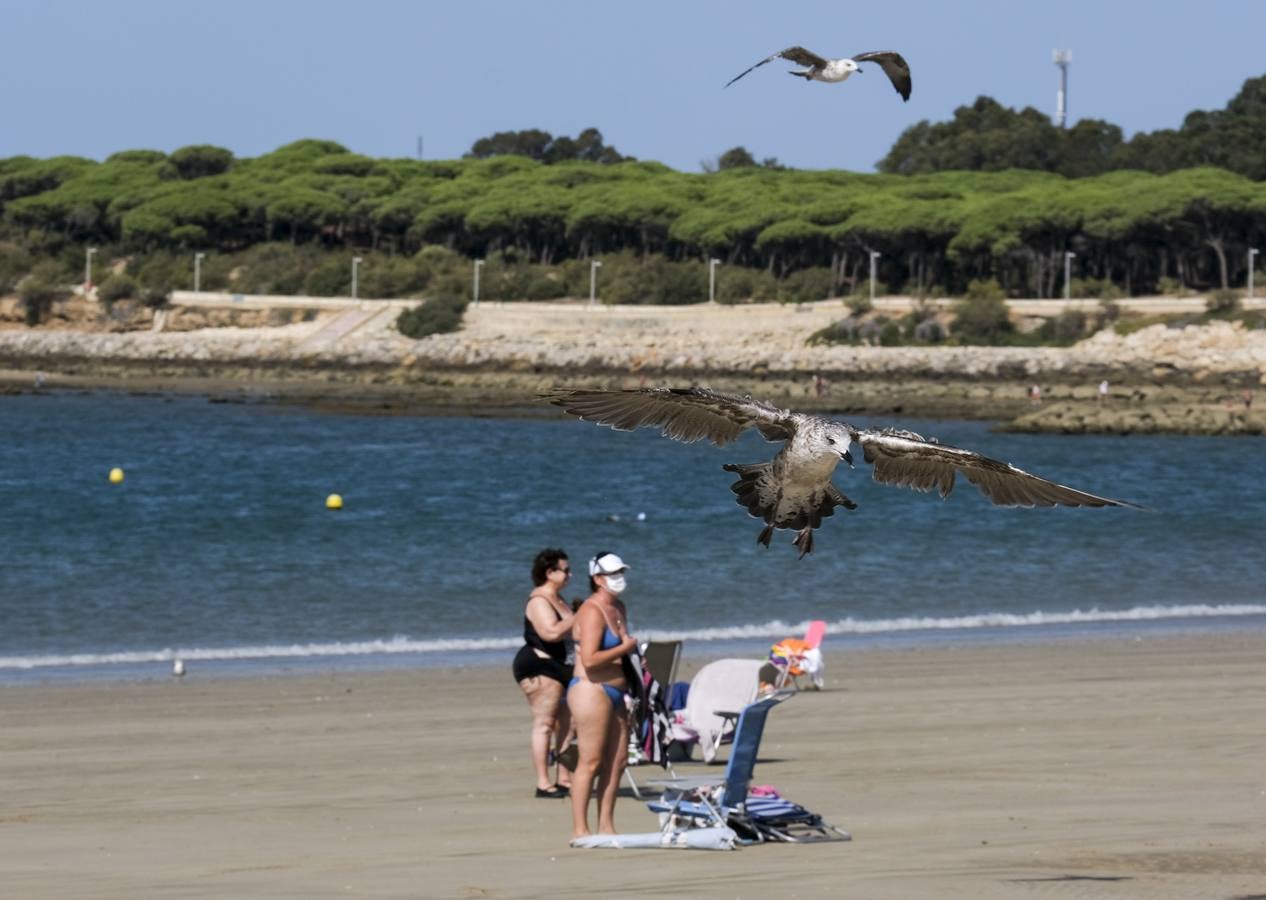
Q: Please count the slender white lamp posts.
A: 9